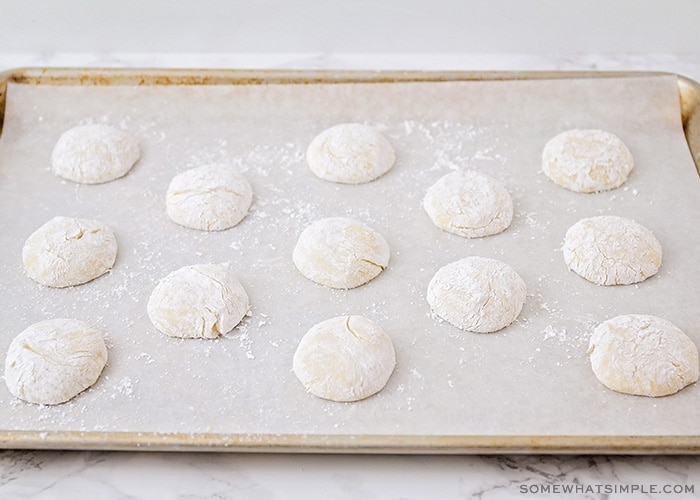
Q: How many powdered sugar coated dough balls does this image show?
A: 13